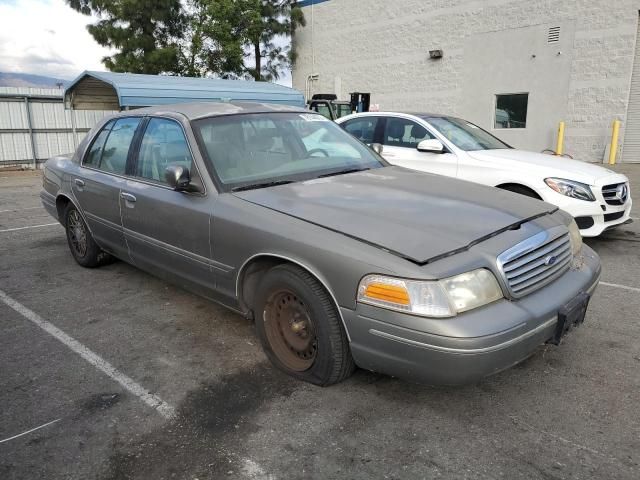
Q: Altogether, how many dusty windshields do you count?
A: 1